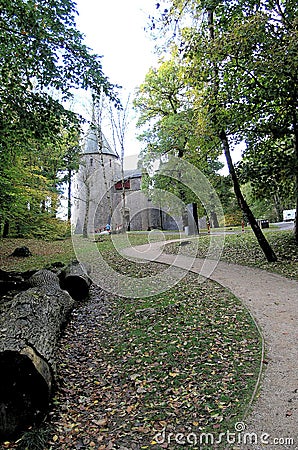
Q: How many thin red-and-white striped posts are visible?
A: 2